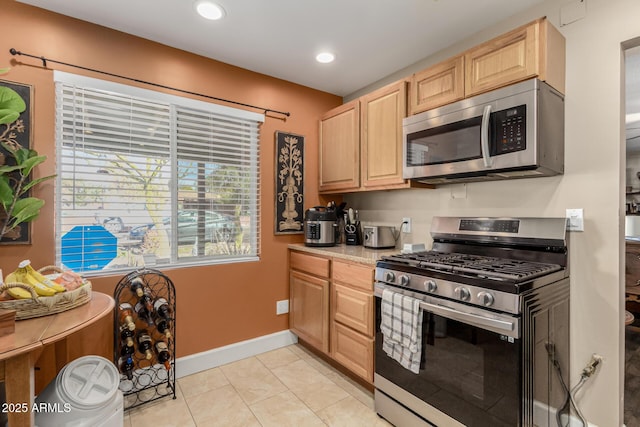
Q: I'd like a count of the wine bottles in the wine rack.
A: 11